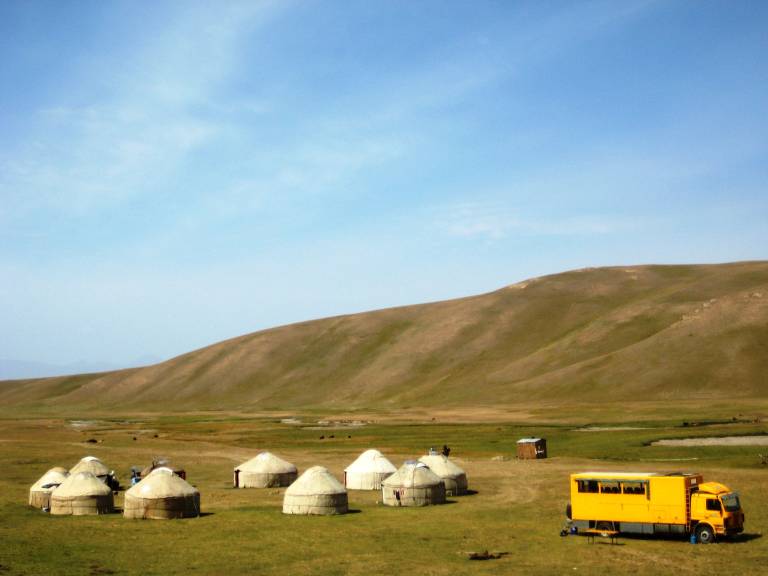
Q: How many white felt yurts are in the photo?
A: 9